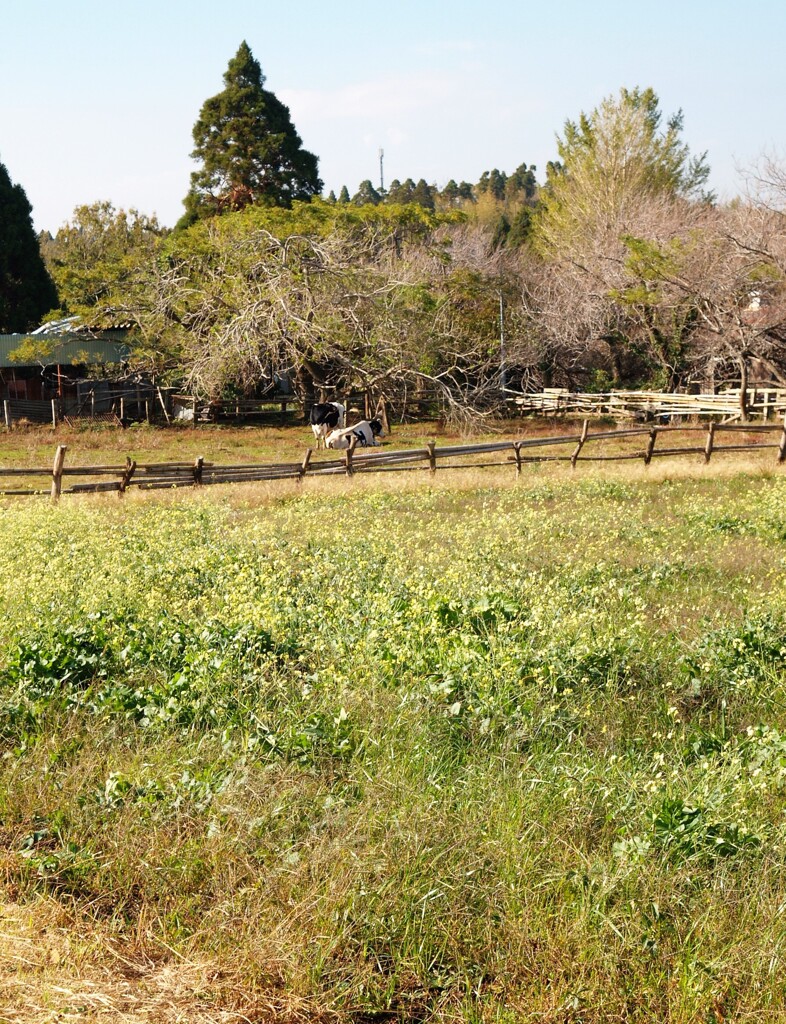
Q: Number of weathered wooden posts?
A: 11